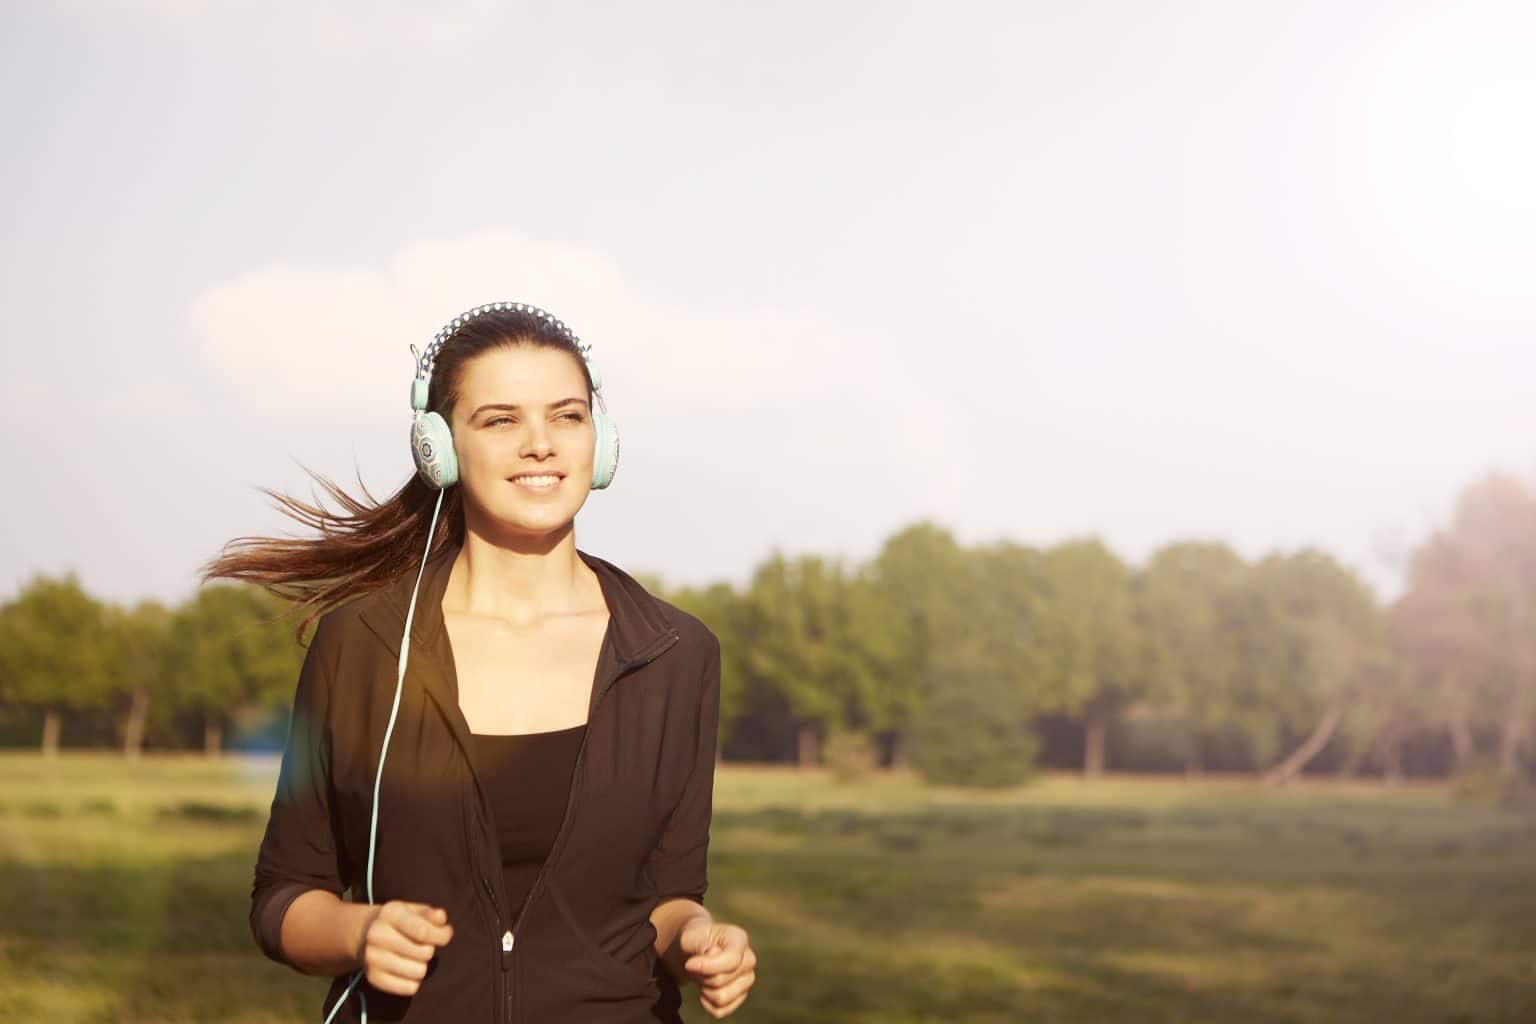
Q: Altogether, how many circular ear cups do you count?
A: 2